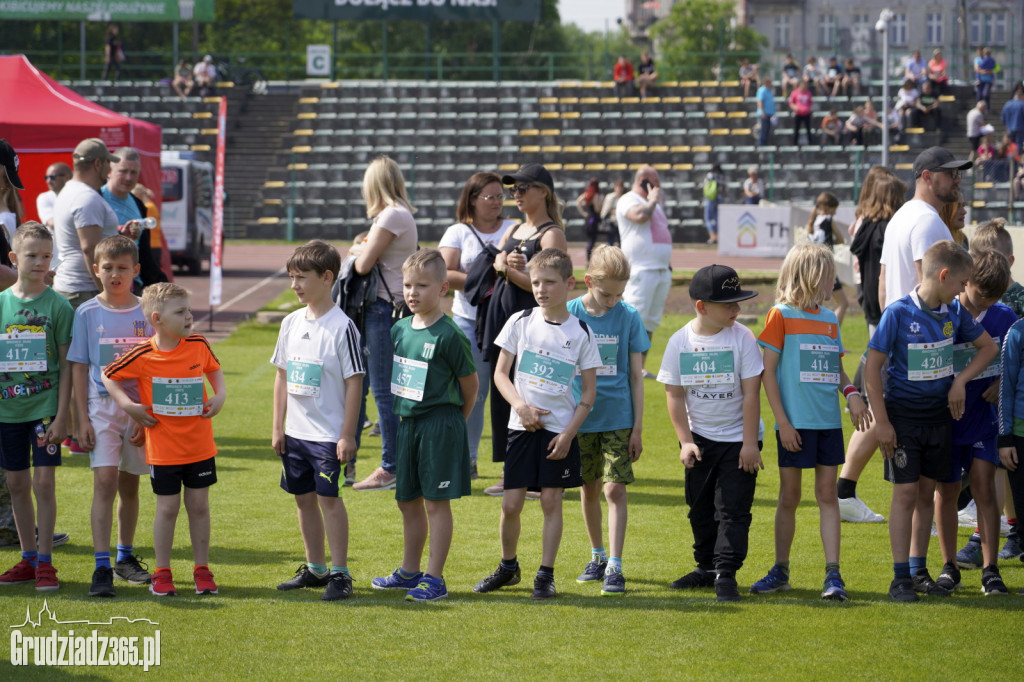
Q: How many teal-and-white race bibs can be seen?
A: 11